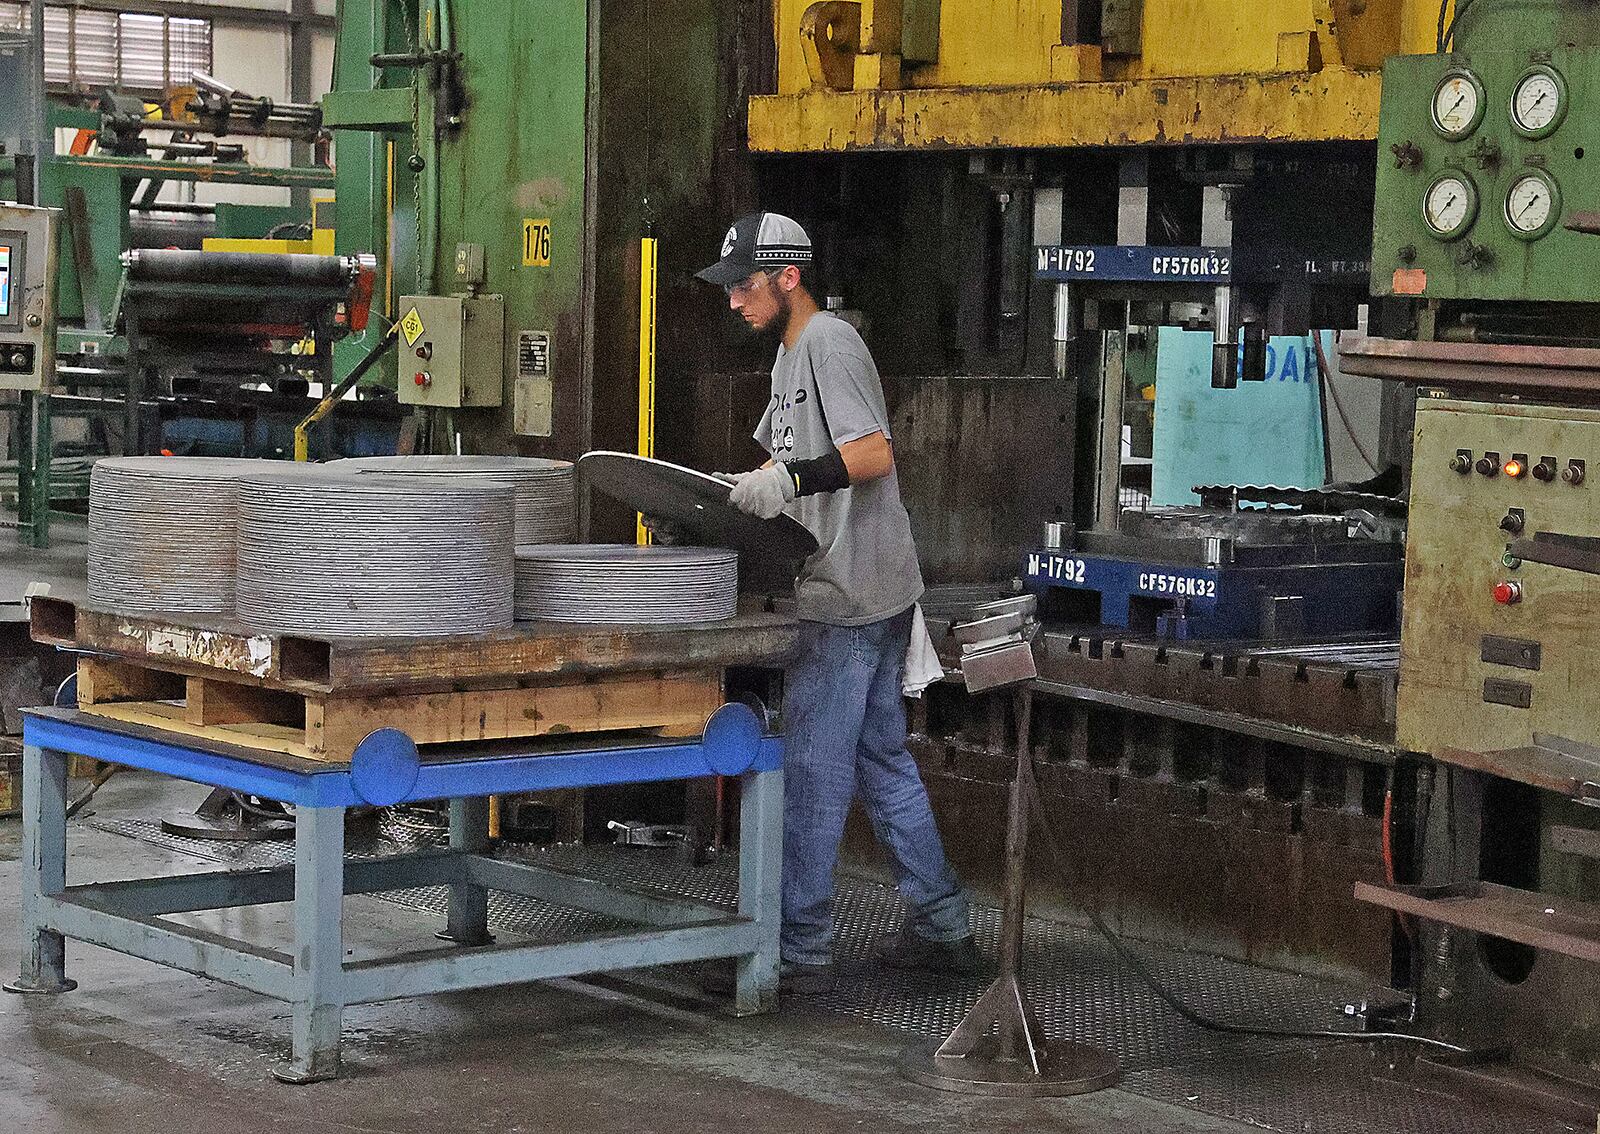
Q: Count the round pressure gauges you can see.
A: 4